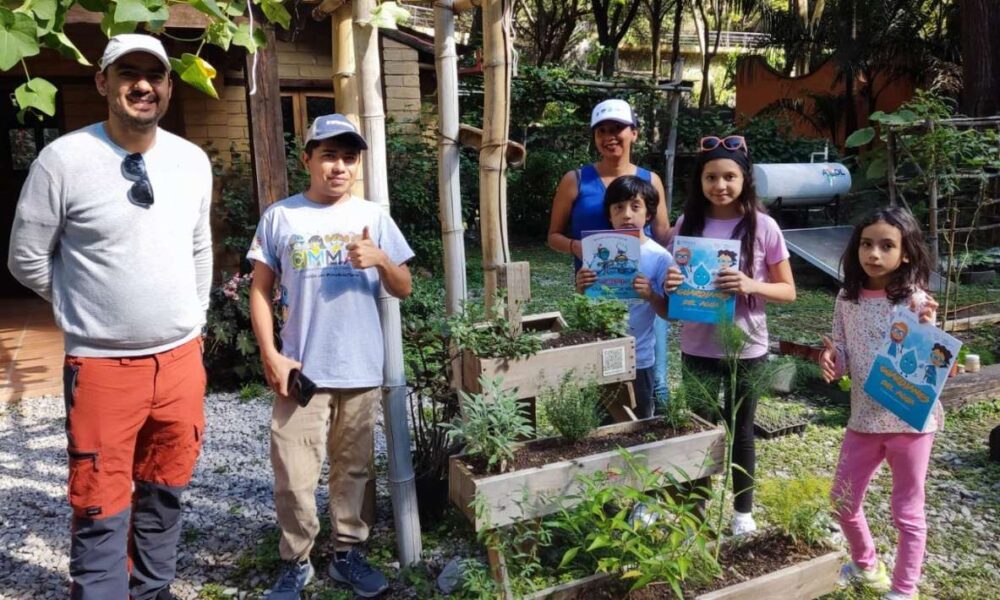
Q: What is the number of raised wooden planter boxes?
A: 3